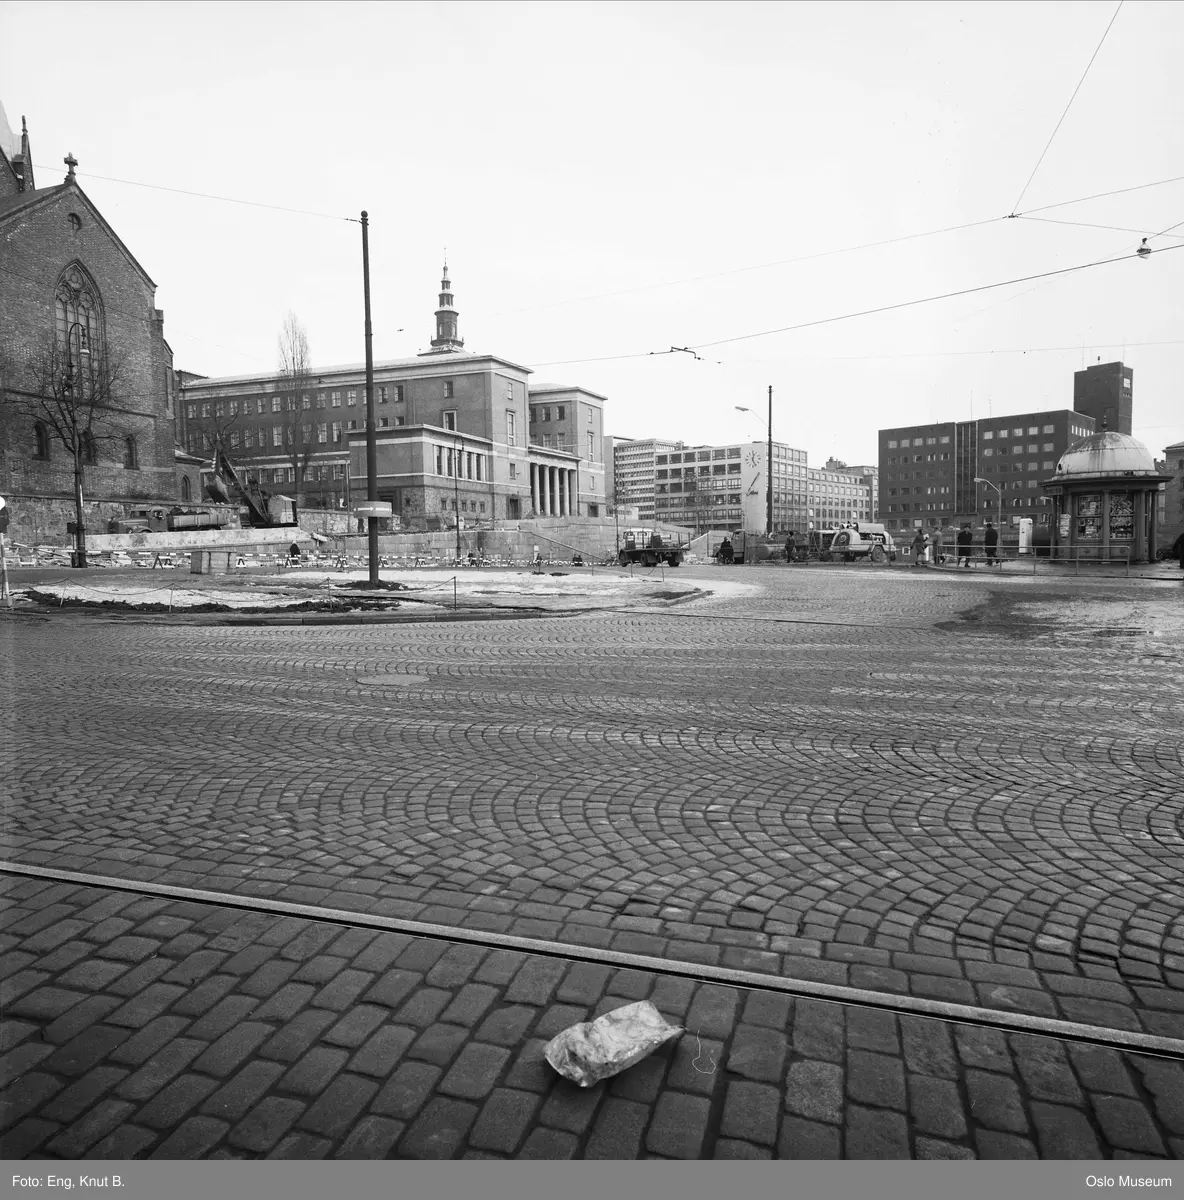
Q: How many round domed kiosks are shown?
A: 1